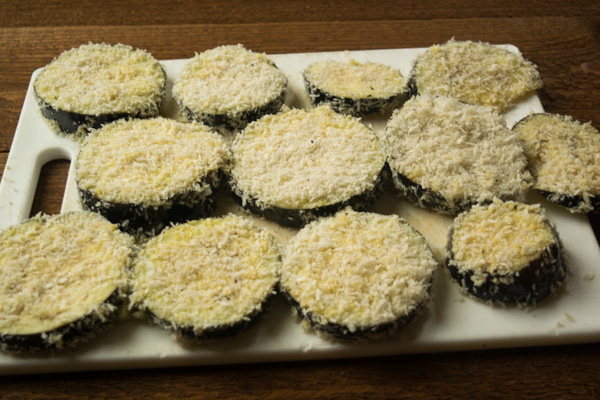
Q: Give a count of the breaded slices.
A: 12